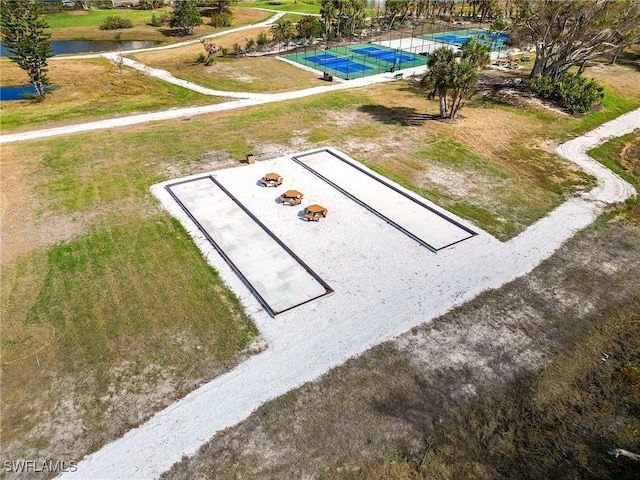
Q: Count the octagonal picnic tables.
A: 3